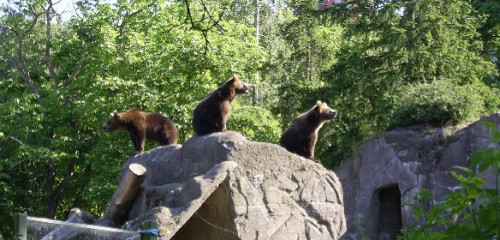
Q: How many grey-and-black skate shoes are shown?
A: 0